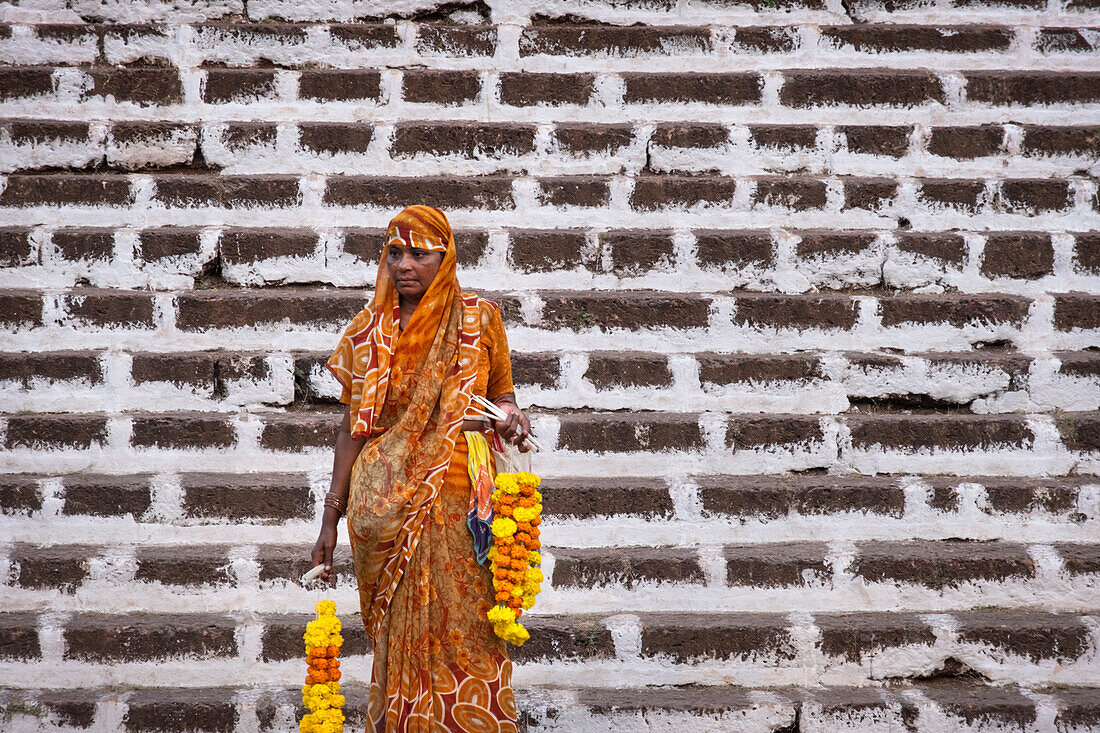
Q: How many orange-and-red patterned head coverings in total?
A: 1